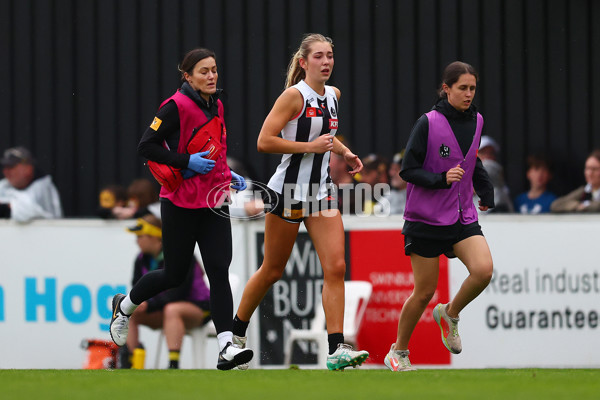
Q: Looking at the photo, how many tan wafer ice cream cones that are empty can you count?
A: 0